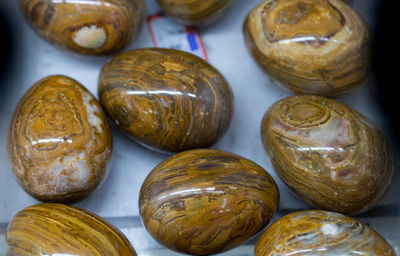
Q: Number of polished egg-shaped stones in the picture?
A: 9